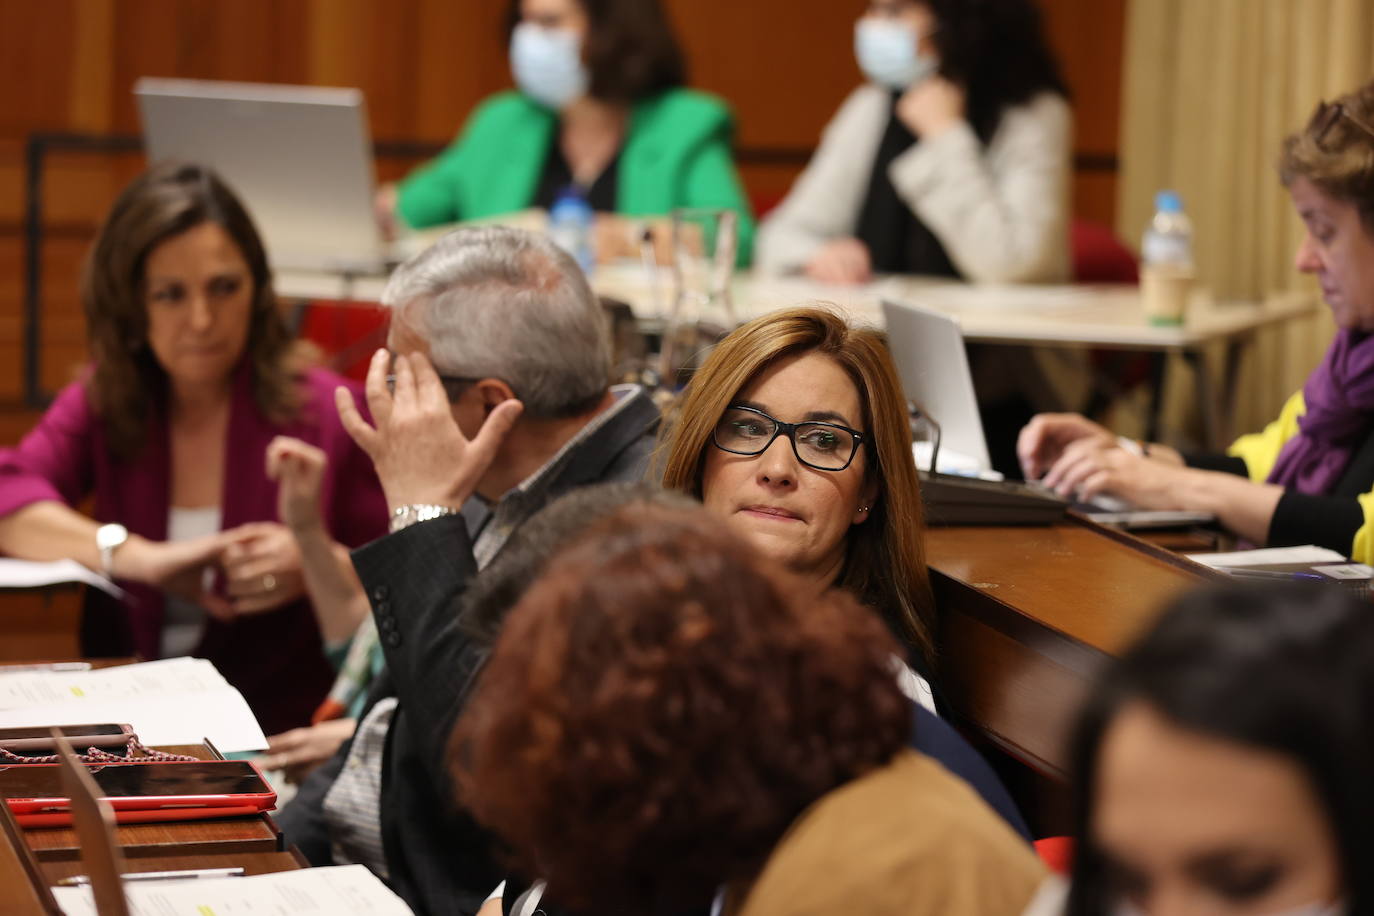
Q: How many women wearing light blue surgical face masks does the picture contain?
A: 2